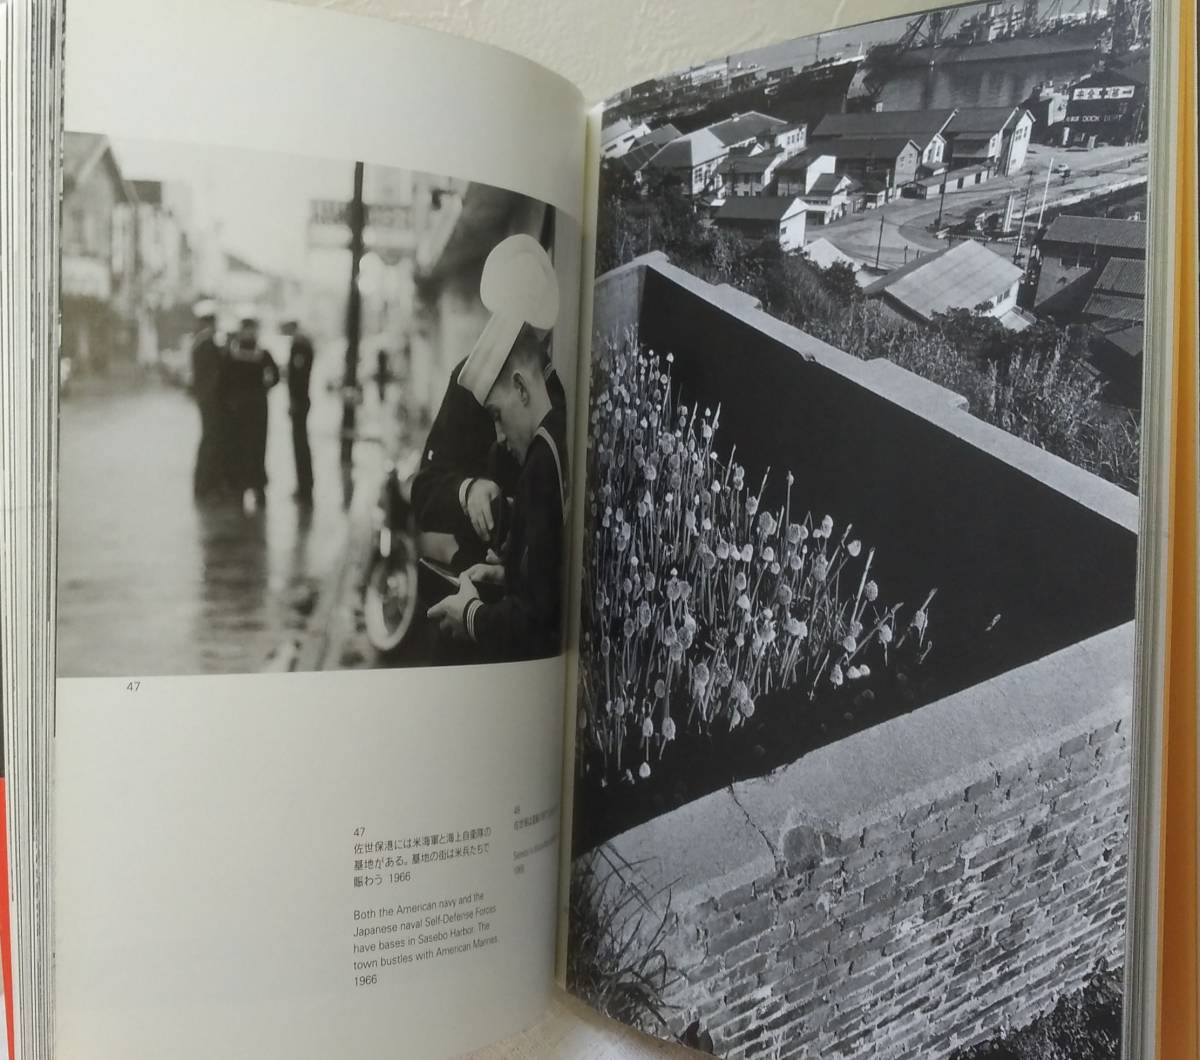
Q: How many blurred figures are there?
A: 3